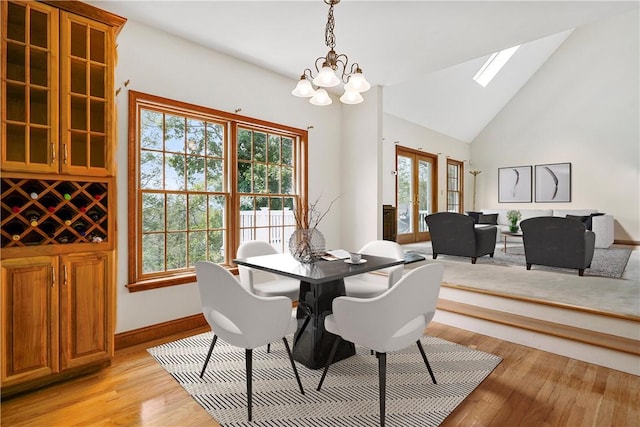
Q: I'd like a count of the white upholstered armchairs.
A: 4